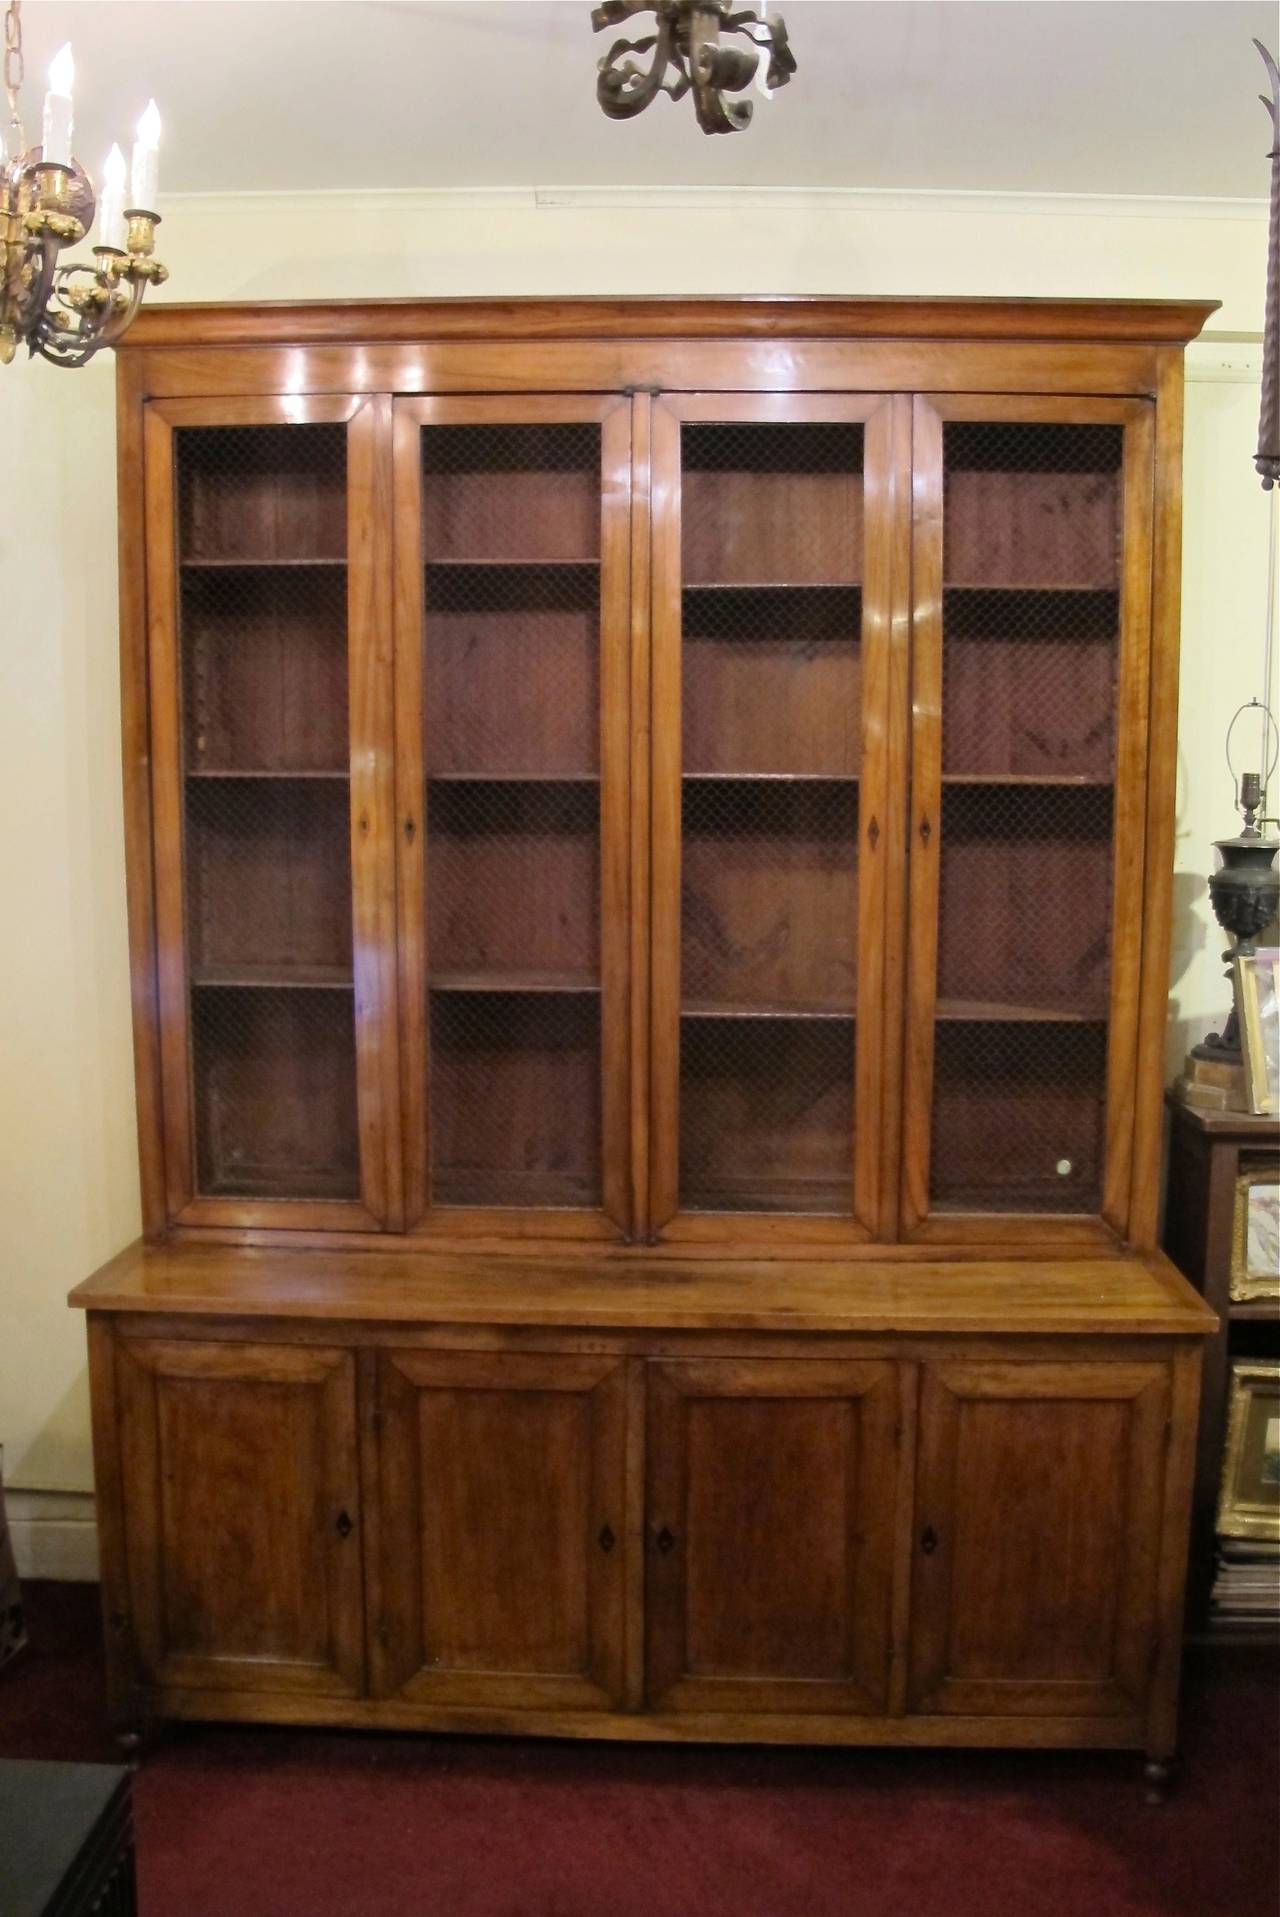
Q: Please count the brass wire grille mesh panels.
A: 4